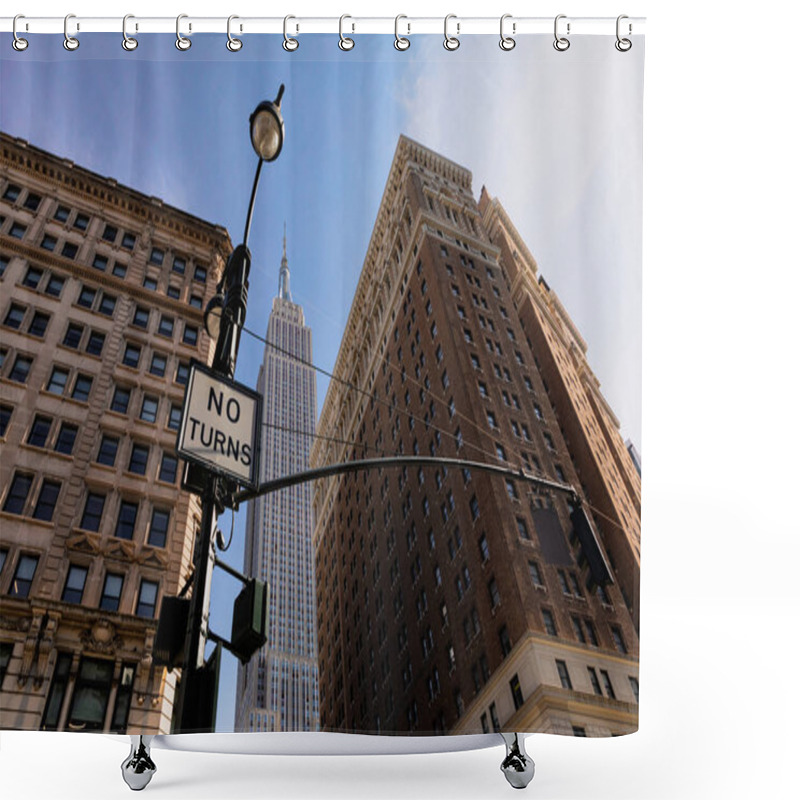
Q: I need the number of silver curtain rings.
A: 12